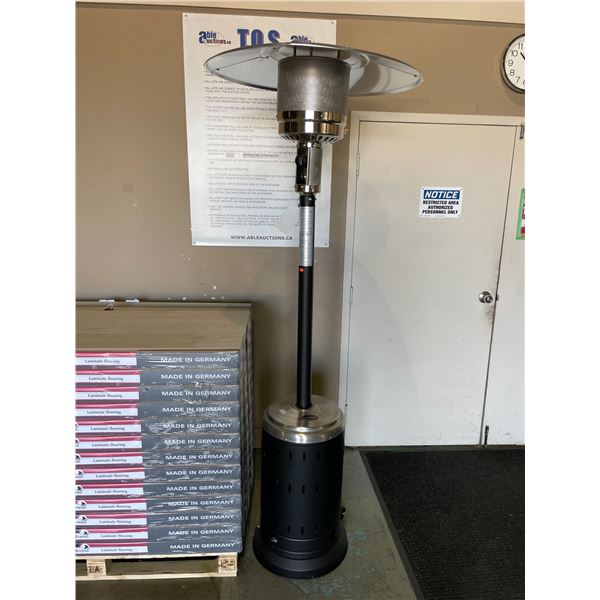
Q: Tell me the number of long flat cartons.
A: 13